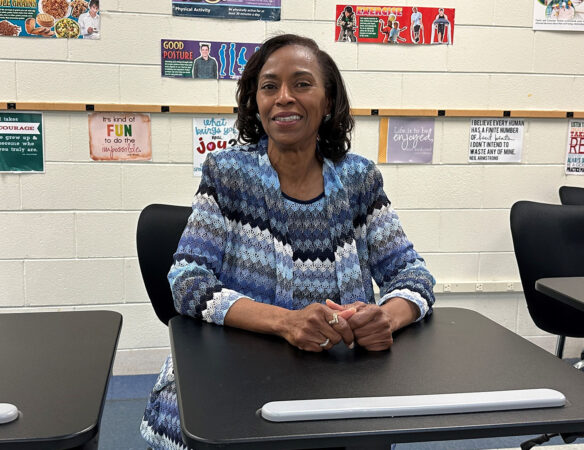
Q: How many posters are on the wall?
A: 11